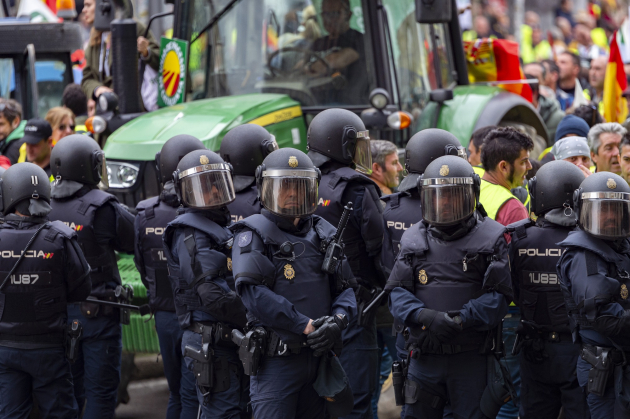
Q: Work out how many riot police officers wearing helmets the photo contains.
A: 11